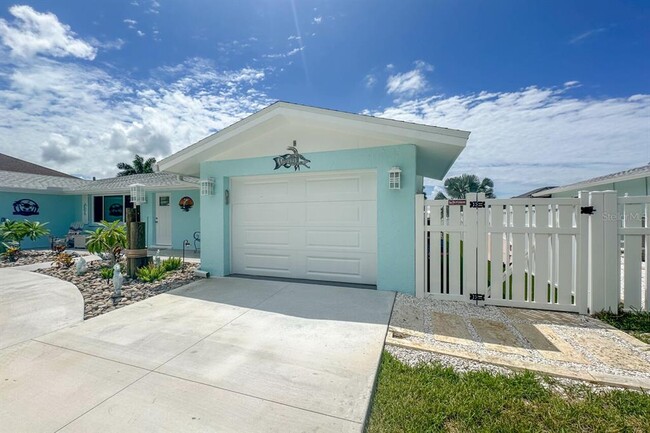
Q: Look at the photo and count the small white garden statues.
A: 3